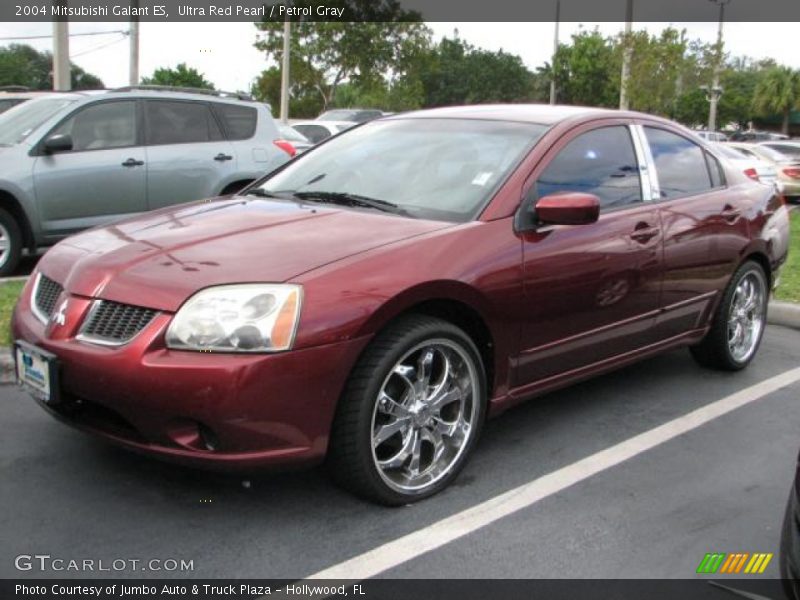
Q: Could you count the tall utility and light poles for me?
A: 6